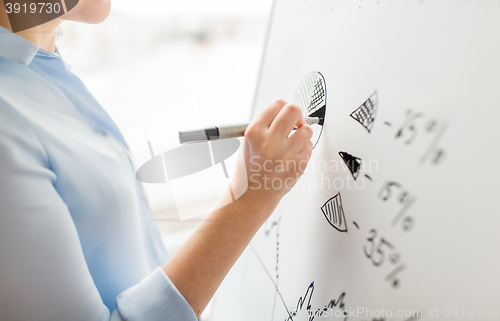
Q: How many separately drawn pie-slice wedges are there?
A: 3